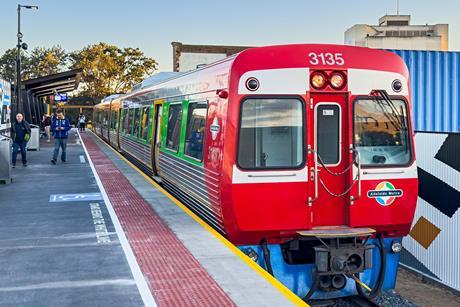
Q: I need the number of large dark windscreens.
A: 2